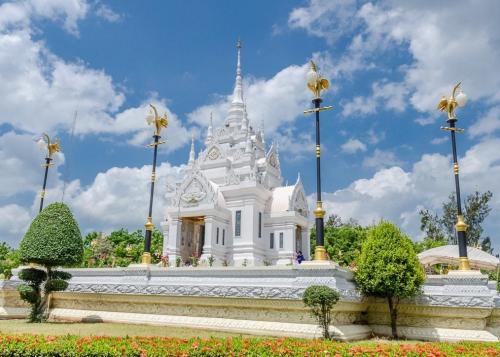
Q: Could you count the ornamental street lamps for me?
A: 4